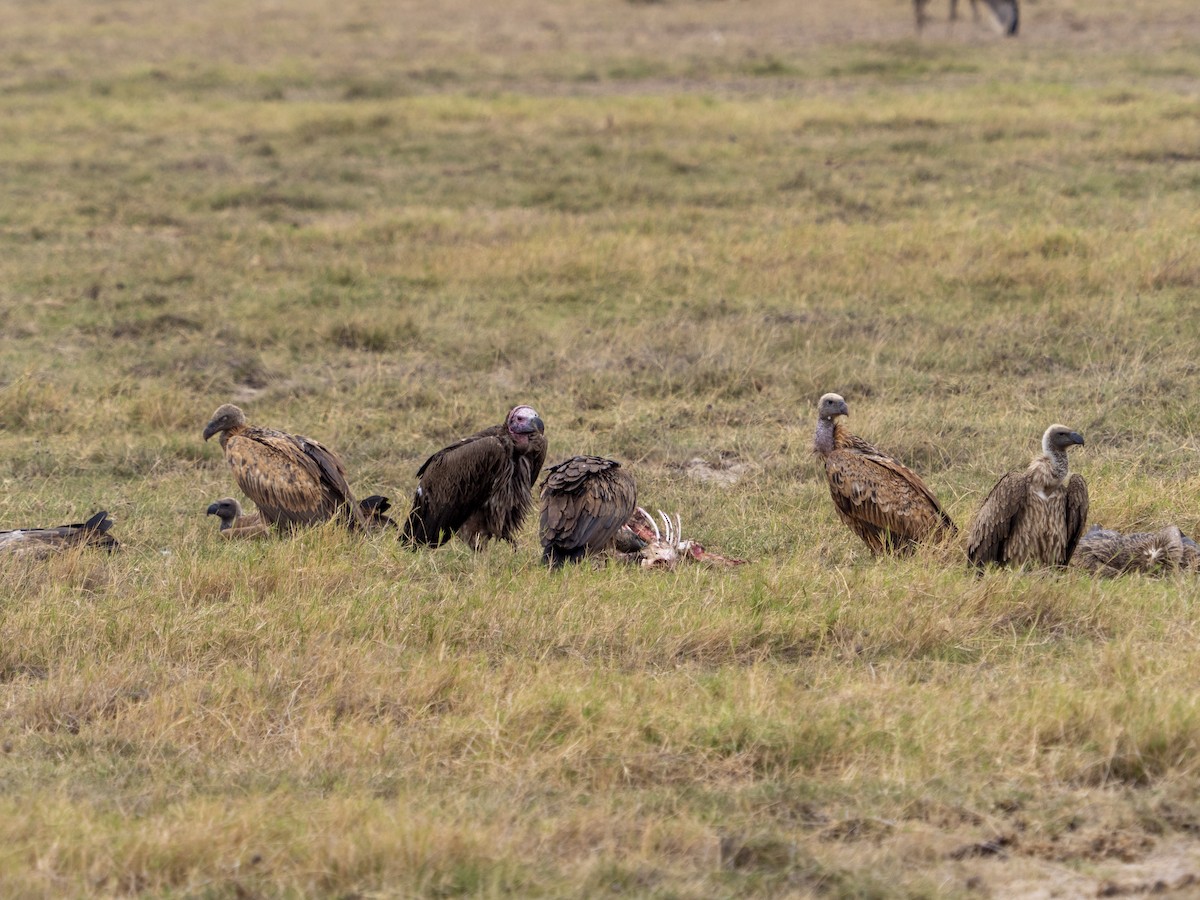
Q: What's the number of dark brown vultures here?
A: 2